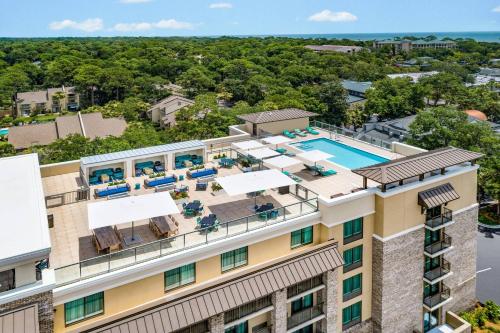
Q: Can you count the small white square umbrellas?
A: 5